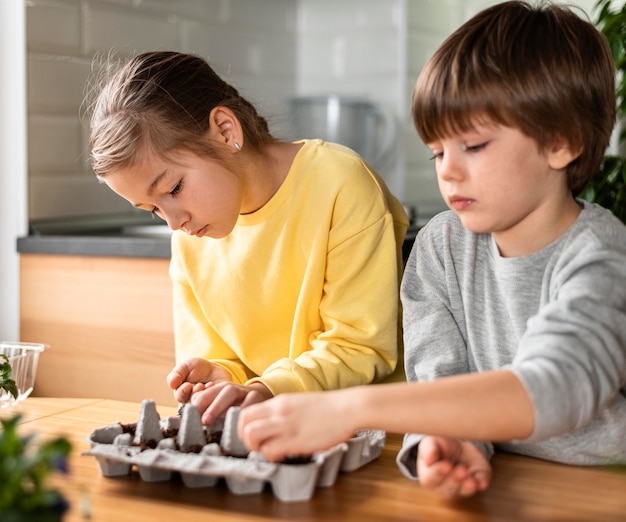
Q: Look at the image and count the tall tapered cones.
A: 3